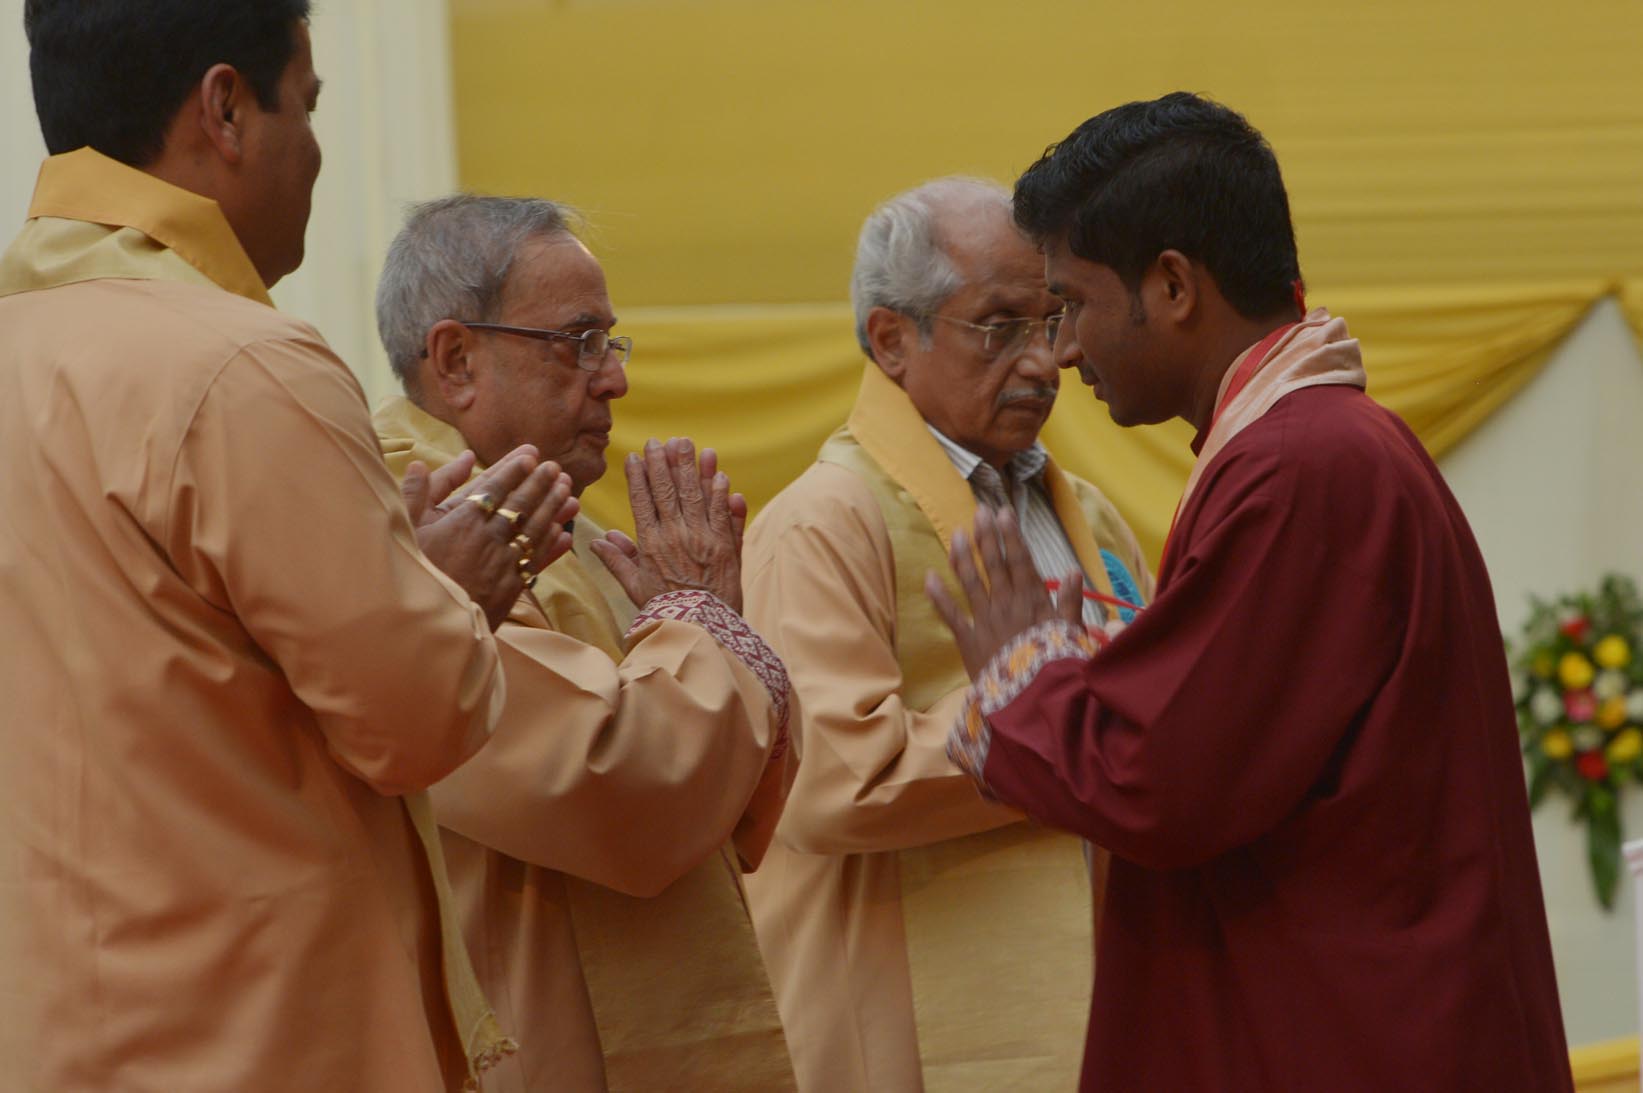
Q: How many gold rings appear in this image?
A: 4